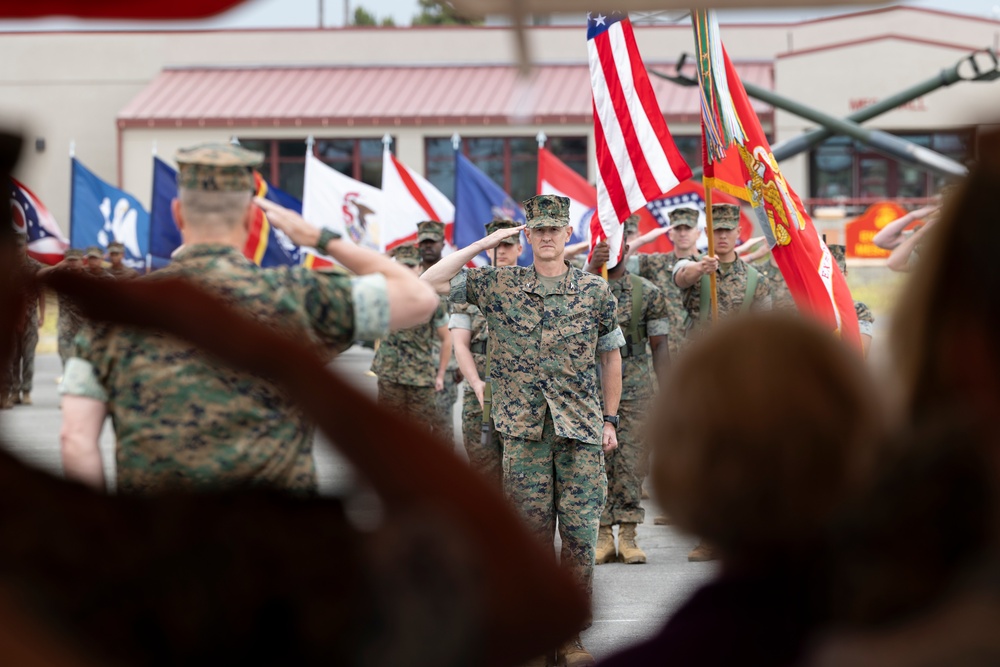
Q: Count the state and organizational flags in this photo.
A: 10